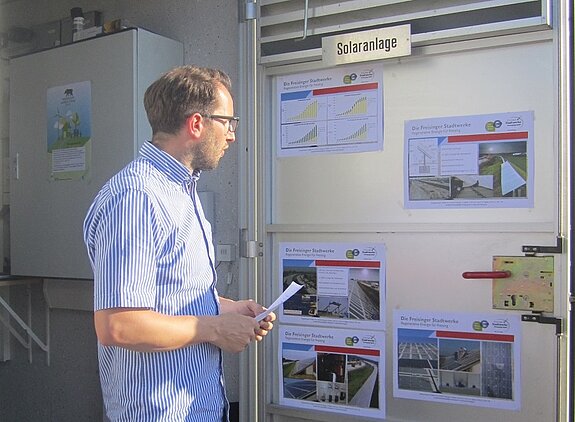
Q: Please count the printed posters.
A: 6